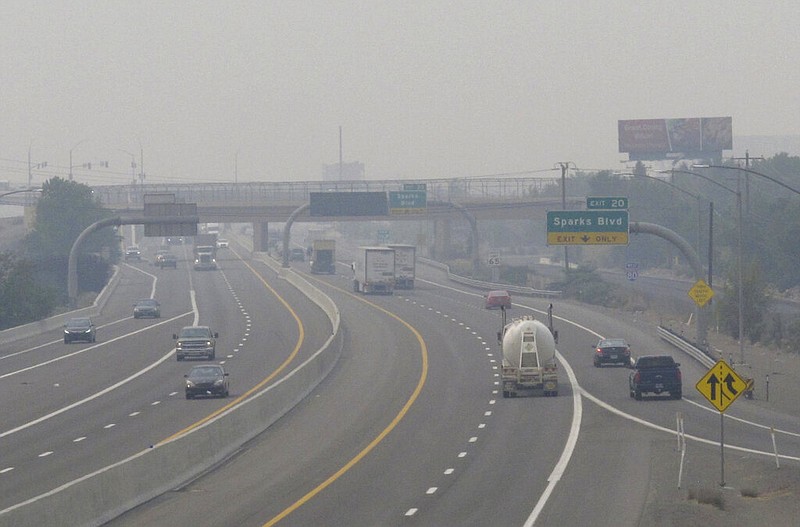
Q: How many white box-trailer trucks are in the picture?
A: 2